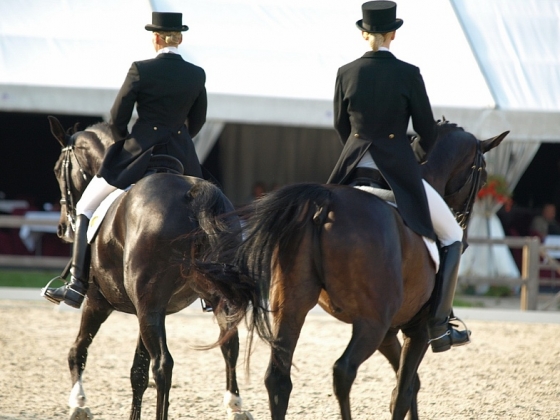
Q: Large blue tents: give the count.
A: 0